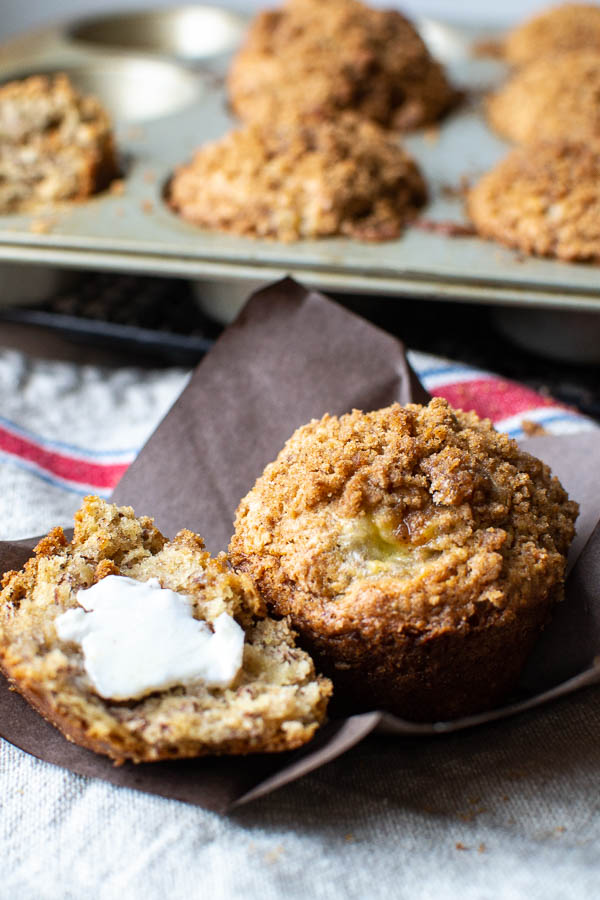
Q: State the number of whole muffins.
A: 6